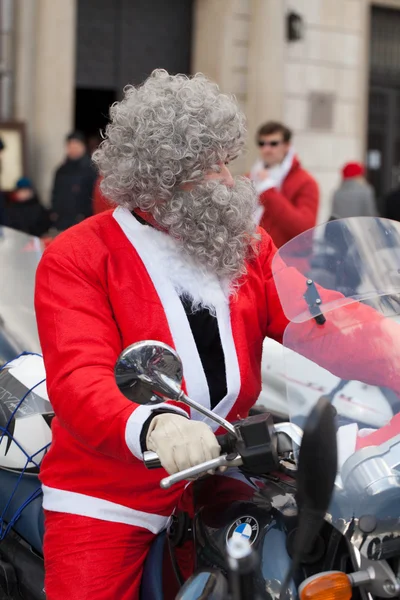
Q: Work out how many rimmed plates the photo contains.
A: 0